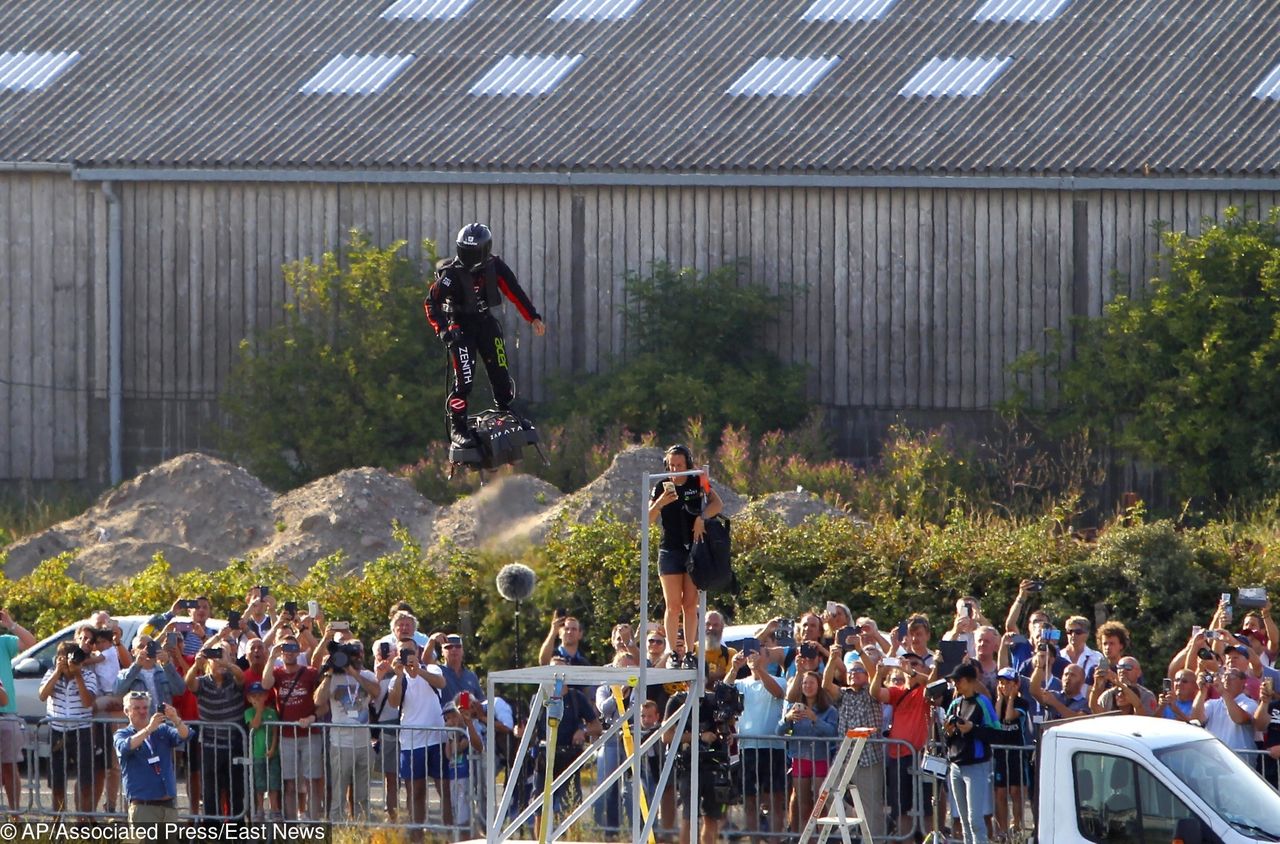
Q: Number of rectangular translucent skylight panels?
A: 10